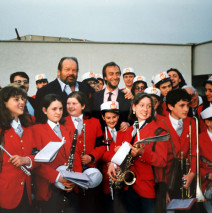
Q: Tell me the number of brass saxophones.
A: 1